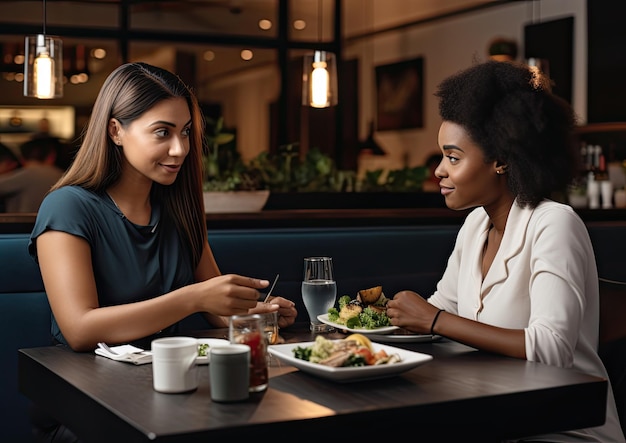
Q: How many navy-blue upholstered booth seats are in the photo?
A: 1